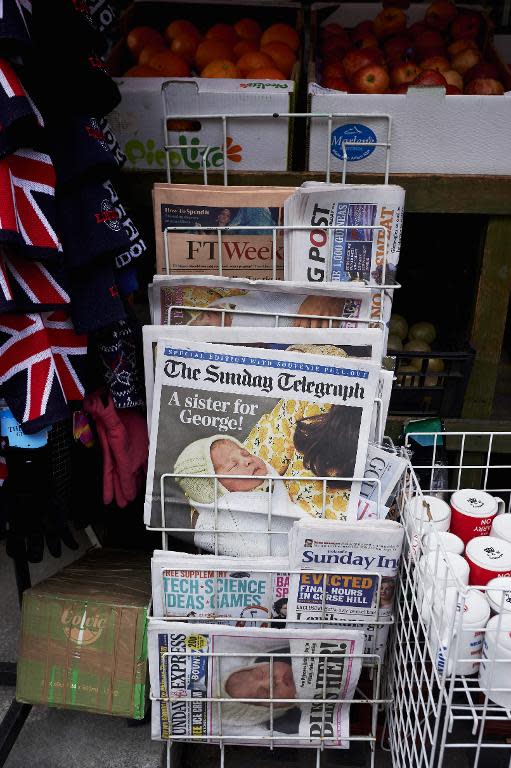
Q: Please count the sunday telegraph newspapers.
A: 1